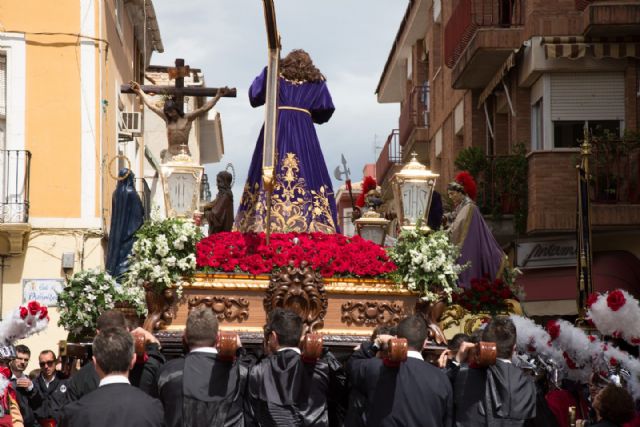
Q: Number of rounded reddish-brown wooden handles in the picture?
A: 5